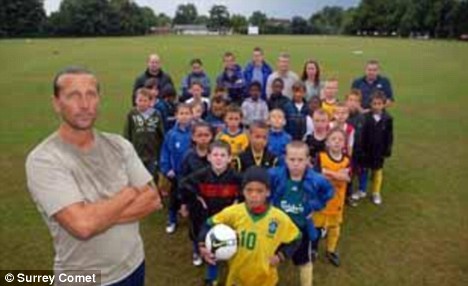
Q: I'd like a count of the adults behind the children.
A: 7